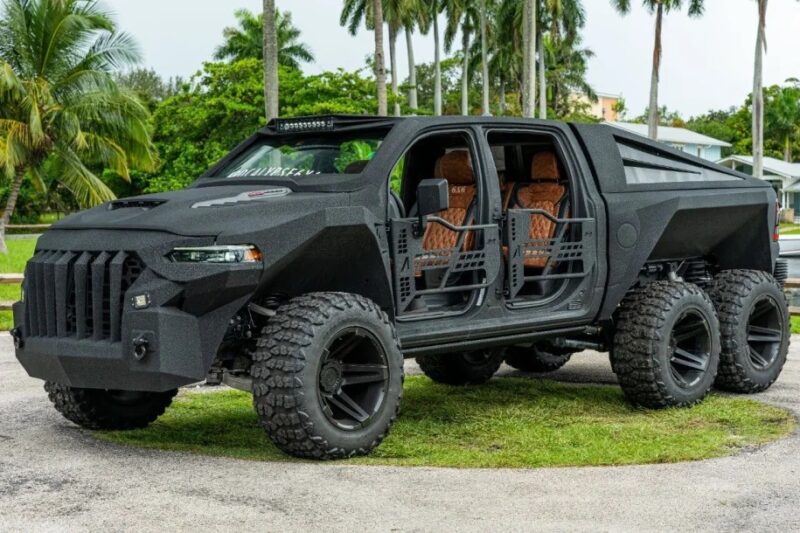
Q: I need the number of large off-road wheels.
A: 6